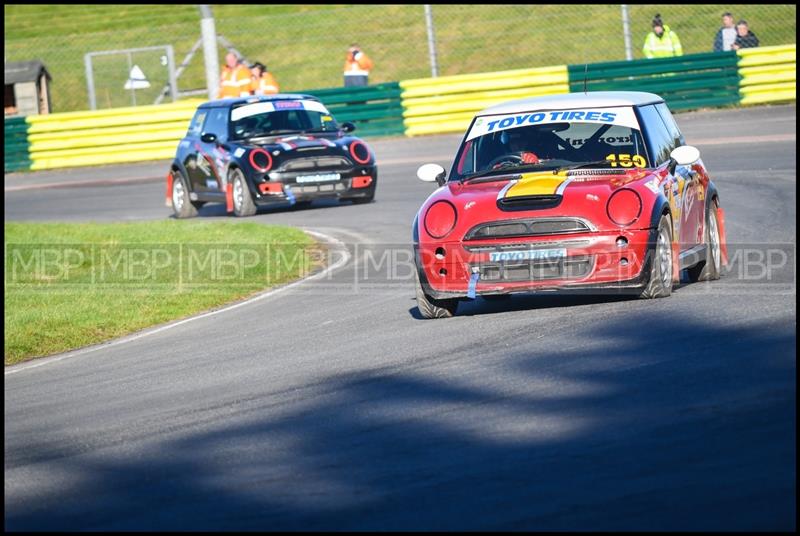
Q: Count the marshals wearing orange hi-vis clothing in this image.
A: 3